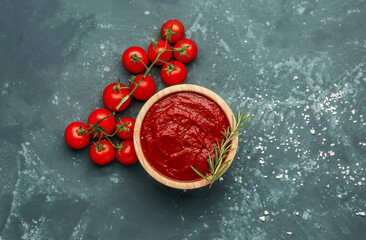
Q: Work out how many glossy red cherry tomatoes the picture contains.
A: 12